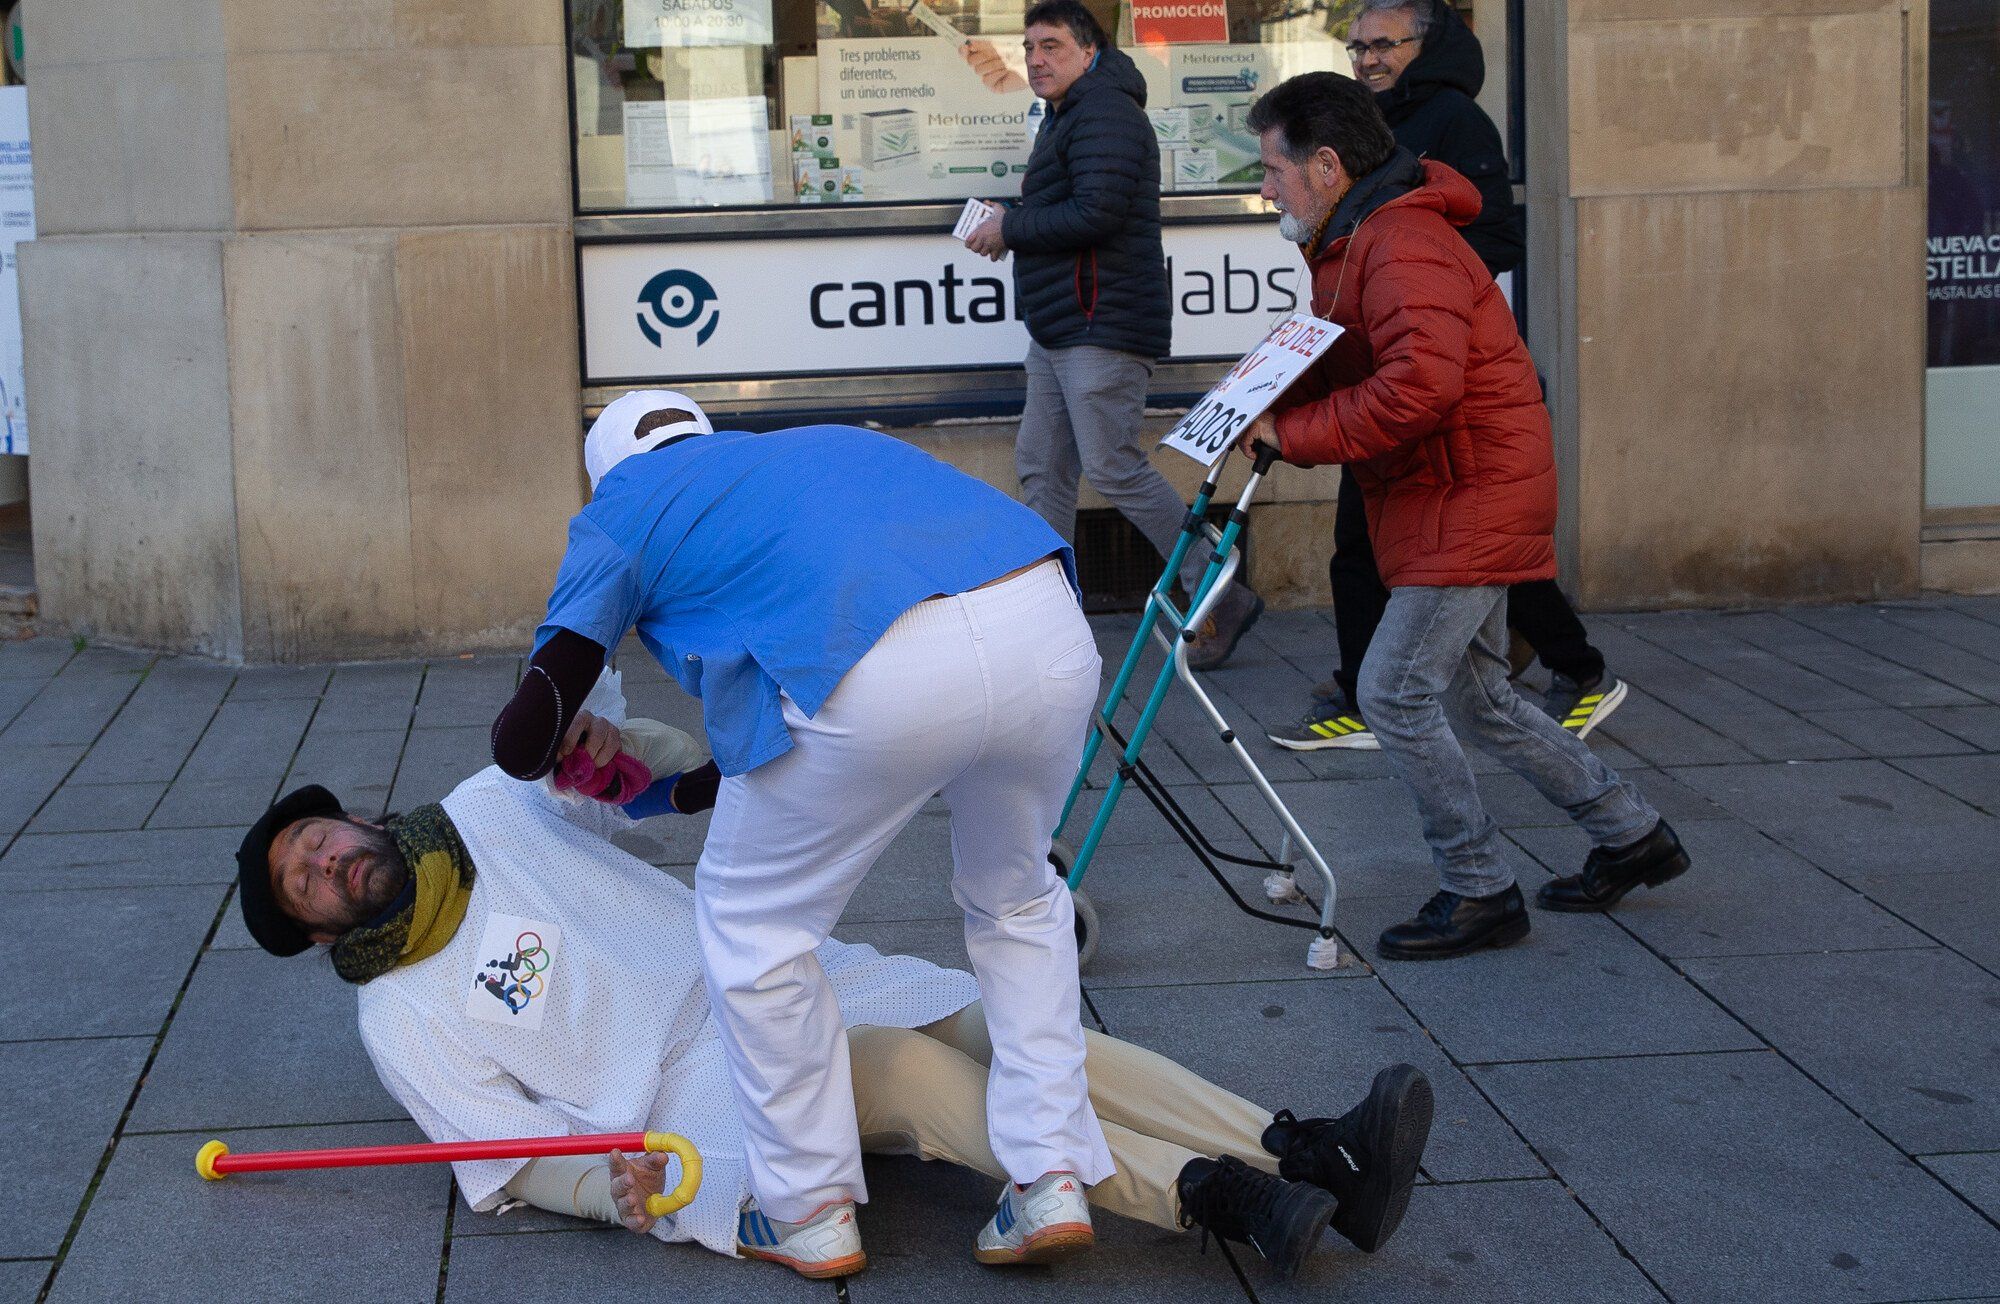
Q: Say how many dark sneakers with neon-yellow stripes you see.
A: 2